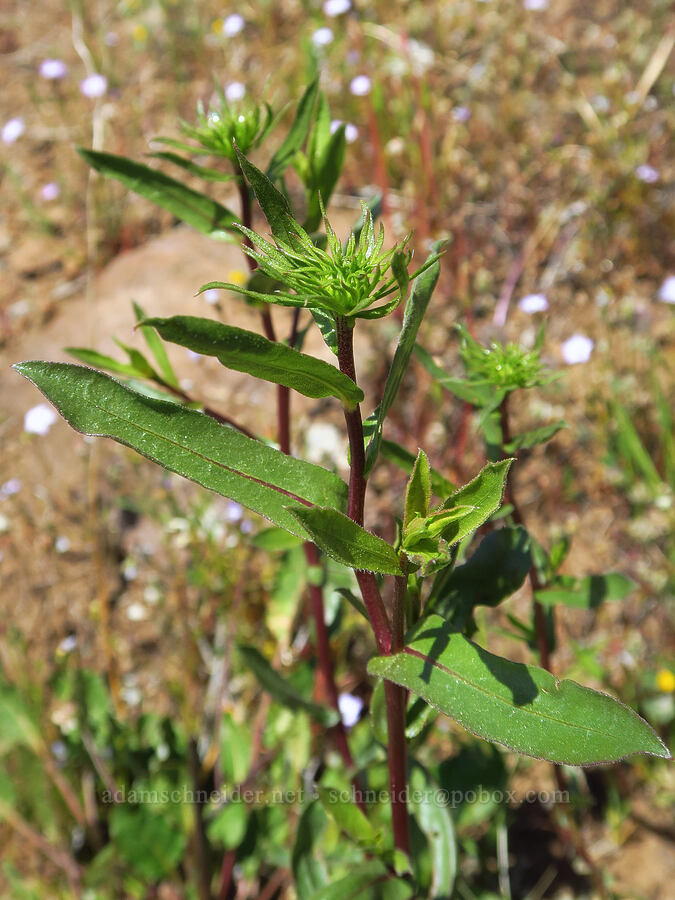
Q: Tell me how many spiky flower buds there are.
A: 3